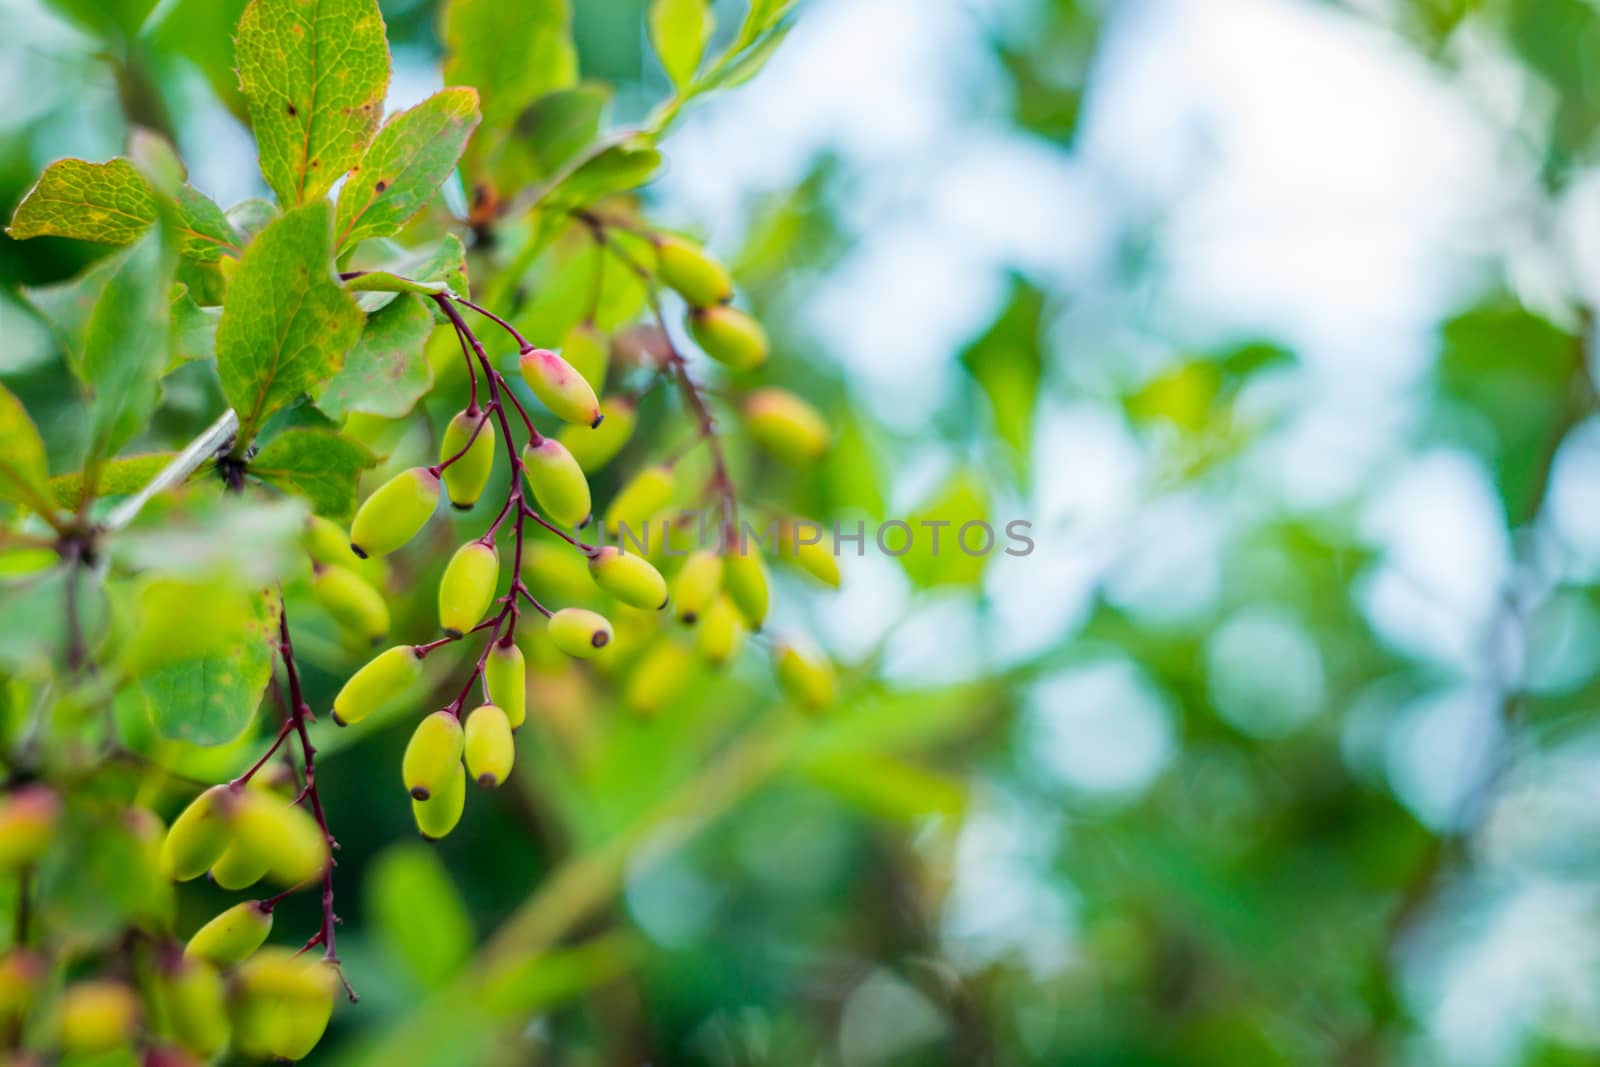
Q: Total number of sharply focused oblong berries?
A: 12